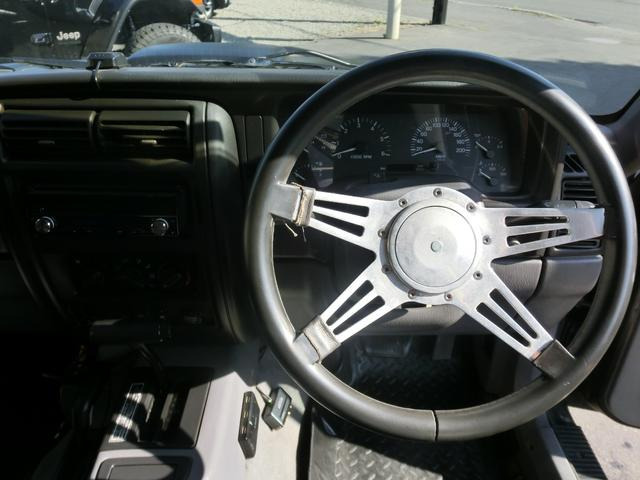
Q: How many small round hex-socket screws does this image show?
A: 9